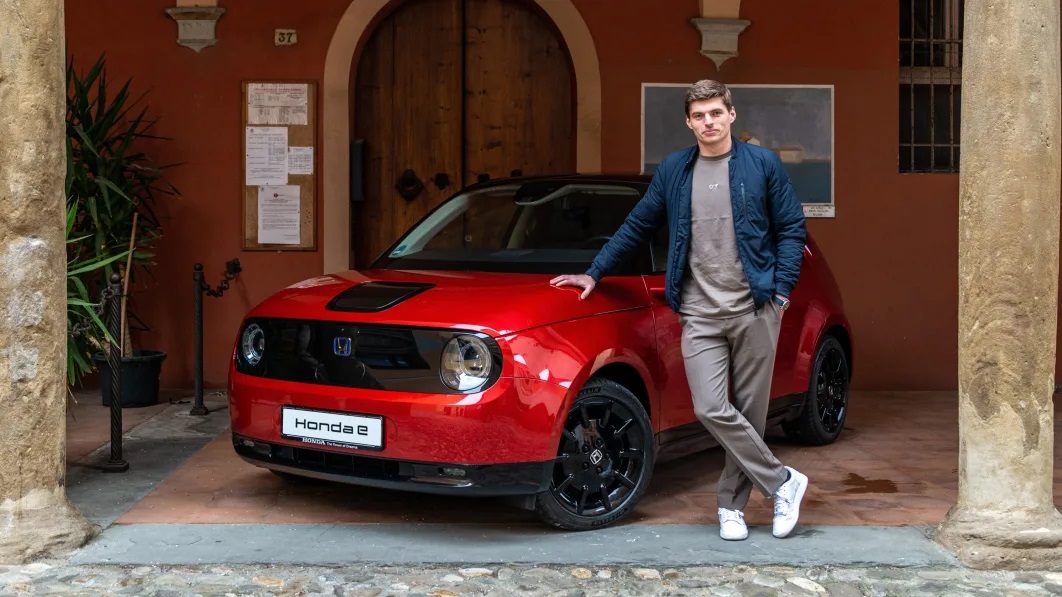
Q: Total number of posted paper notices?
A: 4